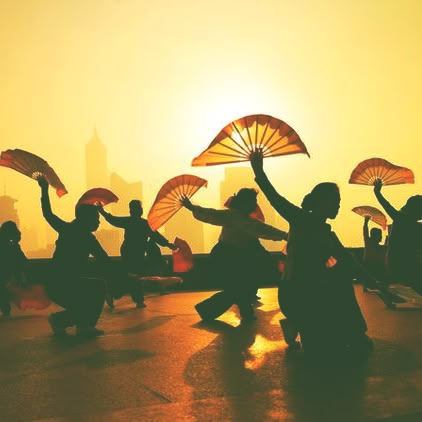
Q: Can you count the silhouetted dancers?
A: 7